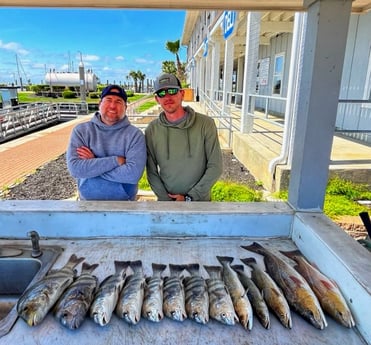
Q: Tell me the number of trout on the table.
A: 3